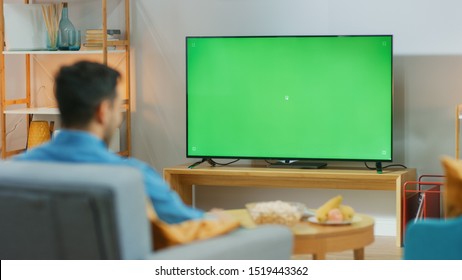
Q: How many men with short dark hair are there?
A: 1